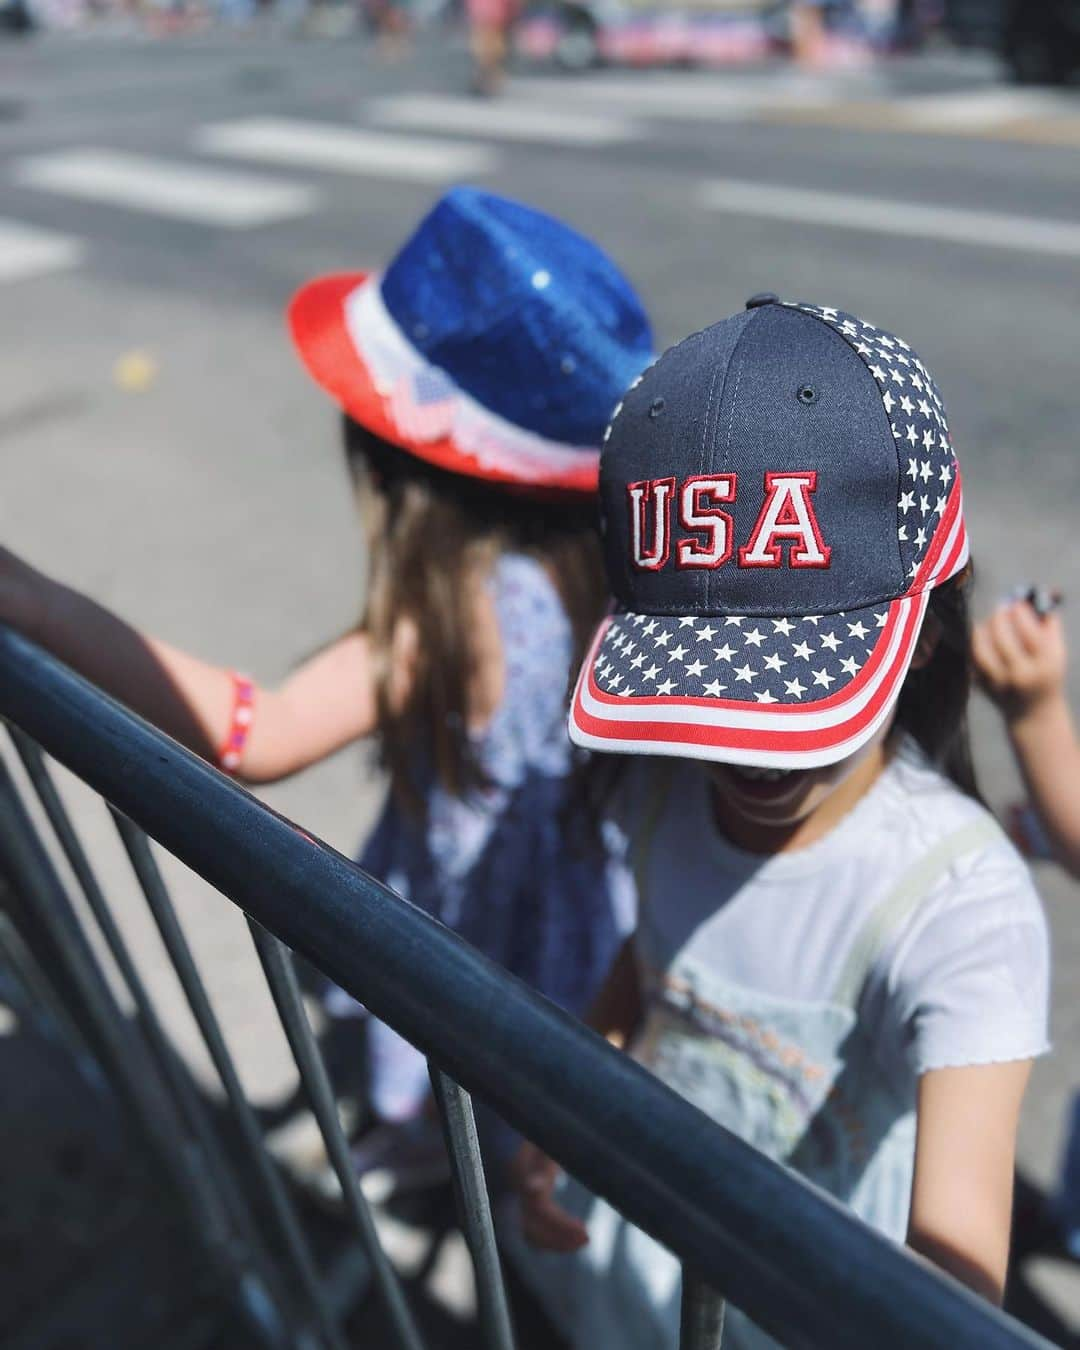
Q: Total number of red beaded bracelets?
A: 1